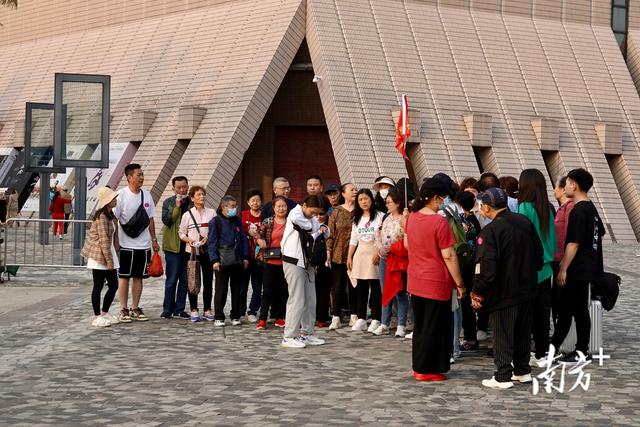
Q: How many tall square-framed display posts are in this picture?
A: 2